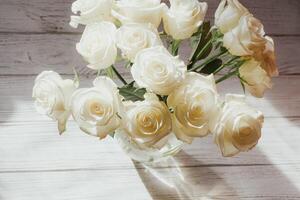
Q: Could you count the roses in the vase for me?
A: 15